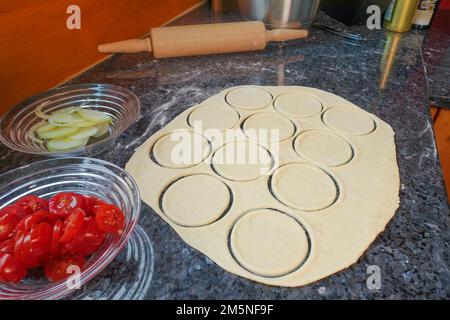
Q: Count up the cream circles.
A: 11